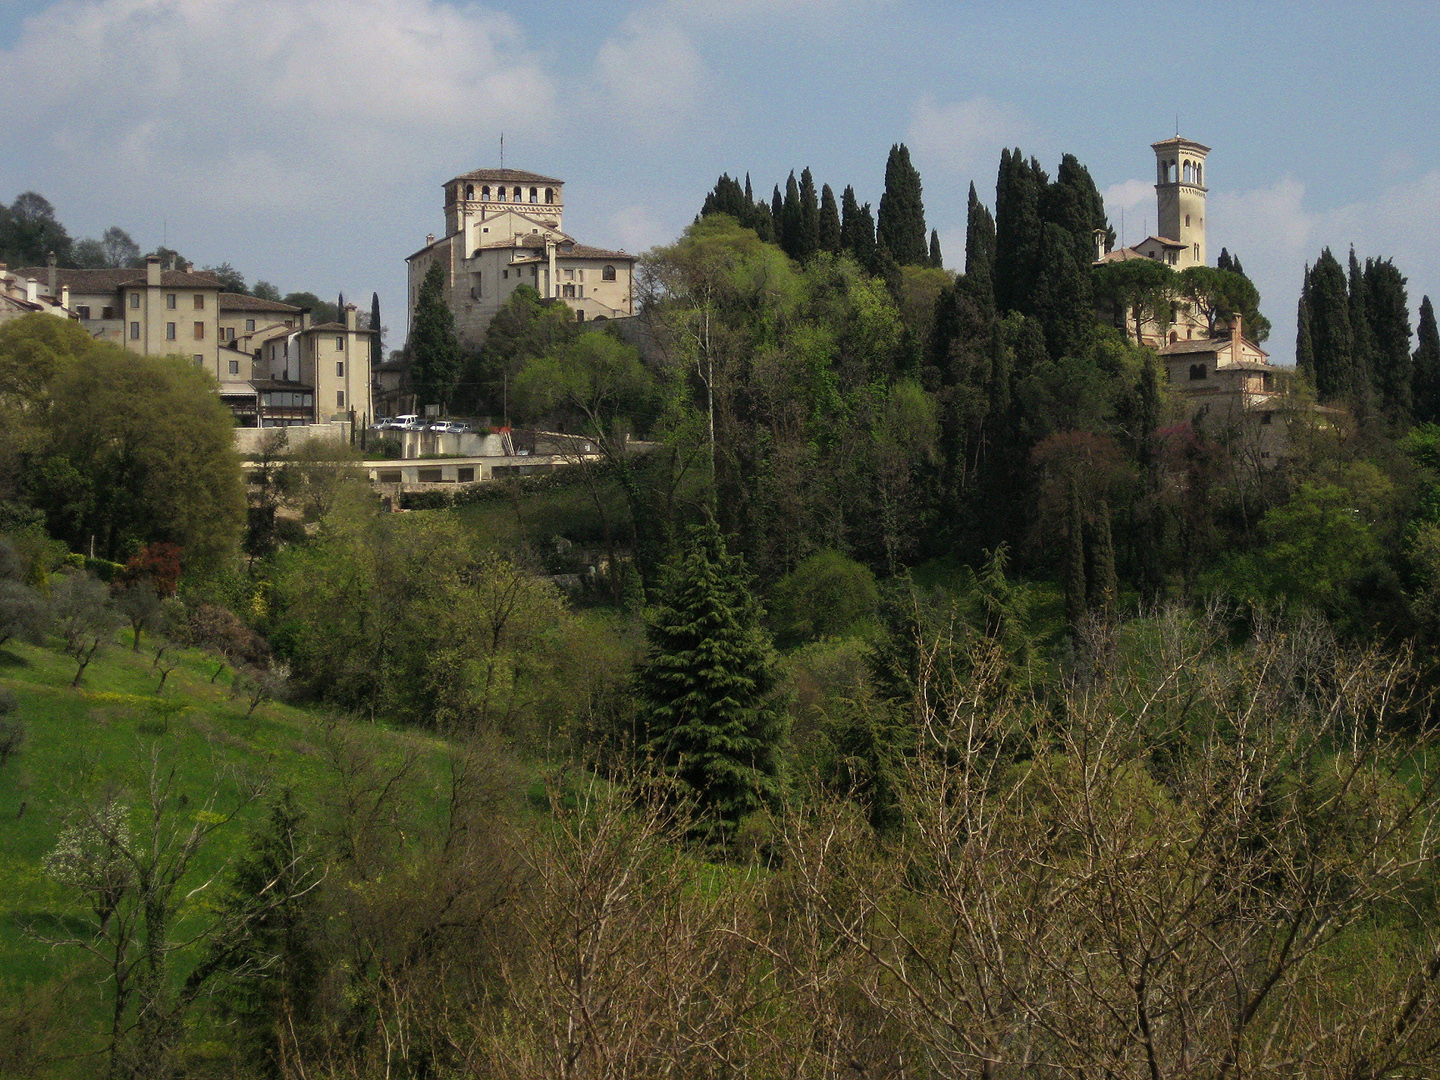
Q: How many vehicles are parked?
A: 5